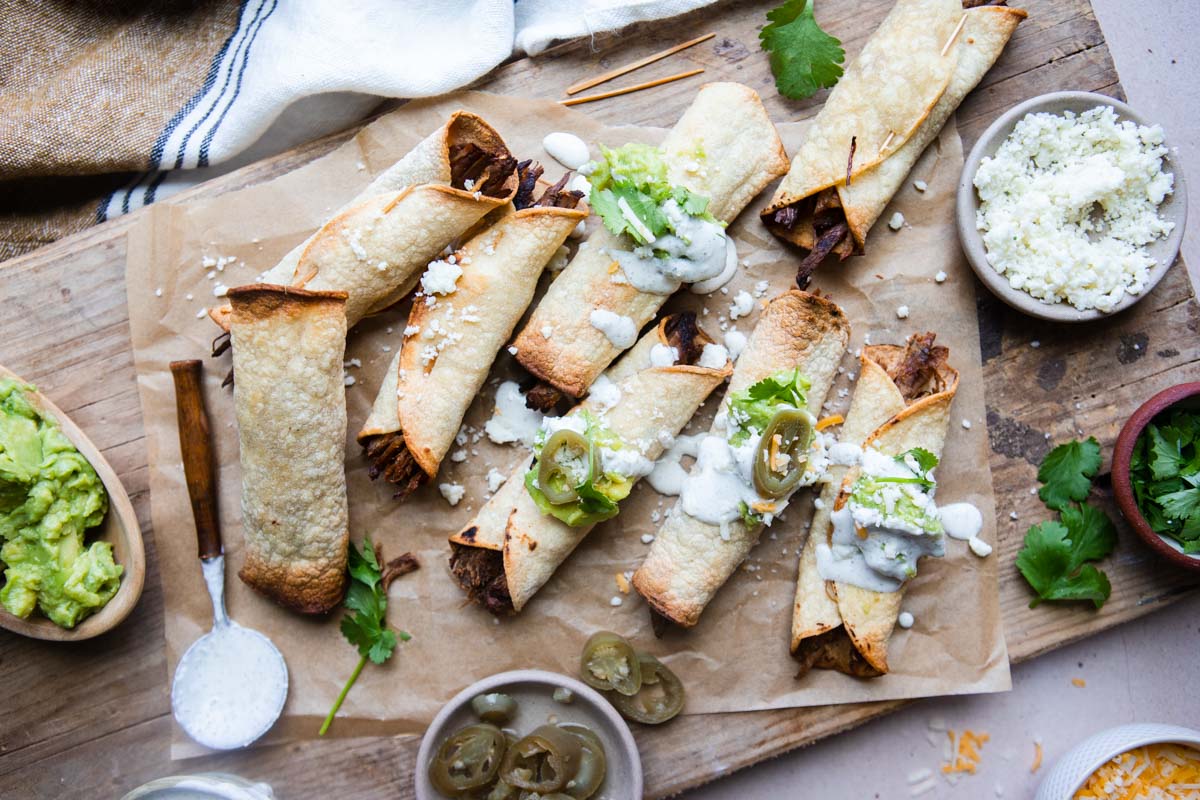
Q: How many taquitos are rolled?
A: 8